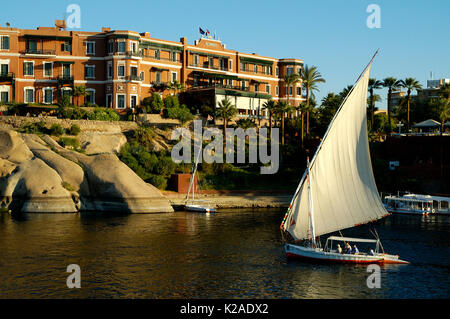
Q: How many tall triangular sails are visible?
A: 1